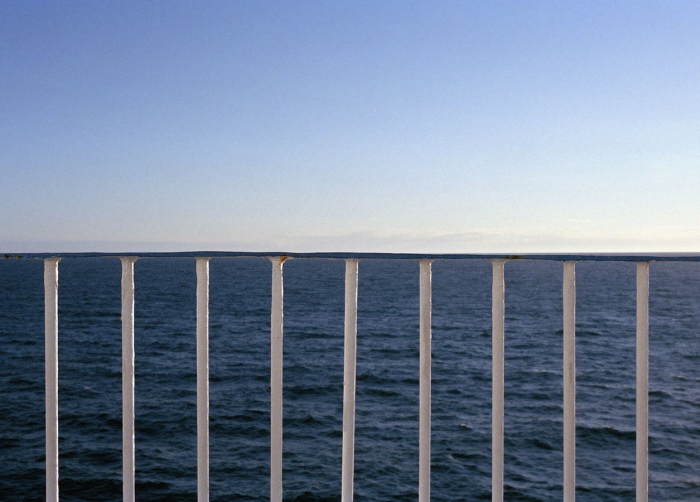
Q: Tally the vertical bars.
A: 9